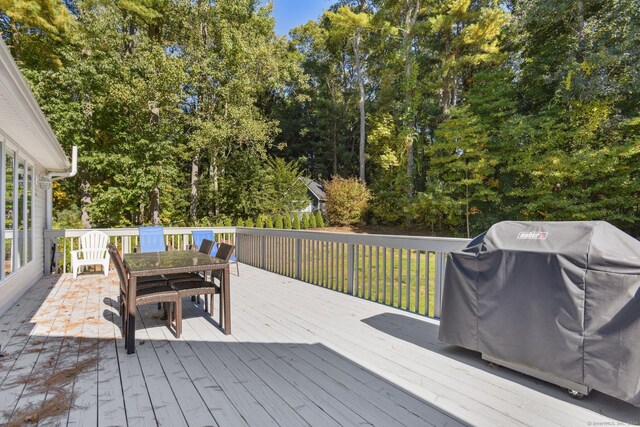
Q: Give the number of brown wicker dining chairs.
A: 4